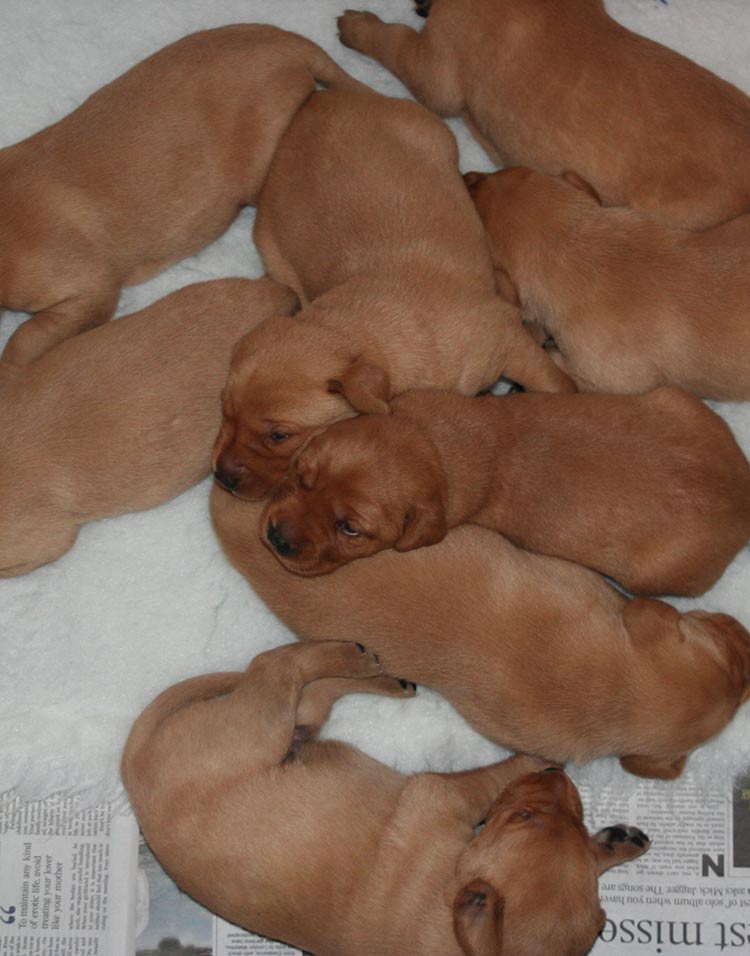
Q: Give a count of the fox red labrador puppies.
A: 8